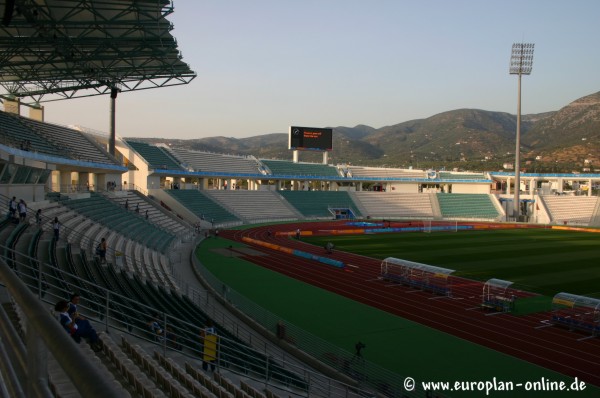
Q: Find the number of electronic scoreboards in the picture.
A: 1